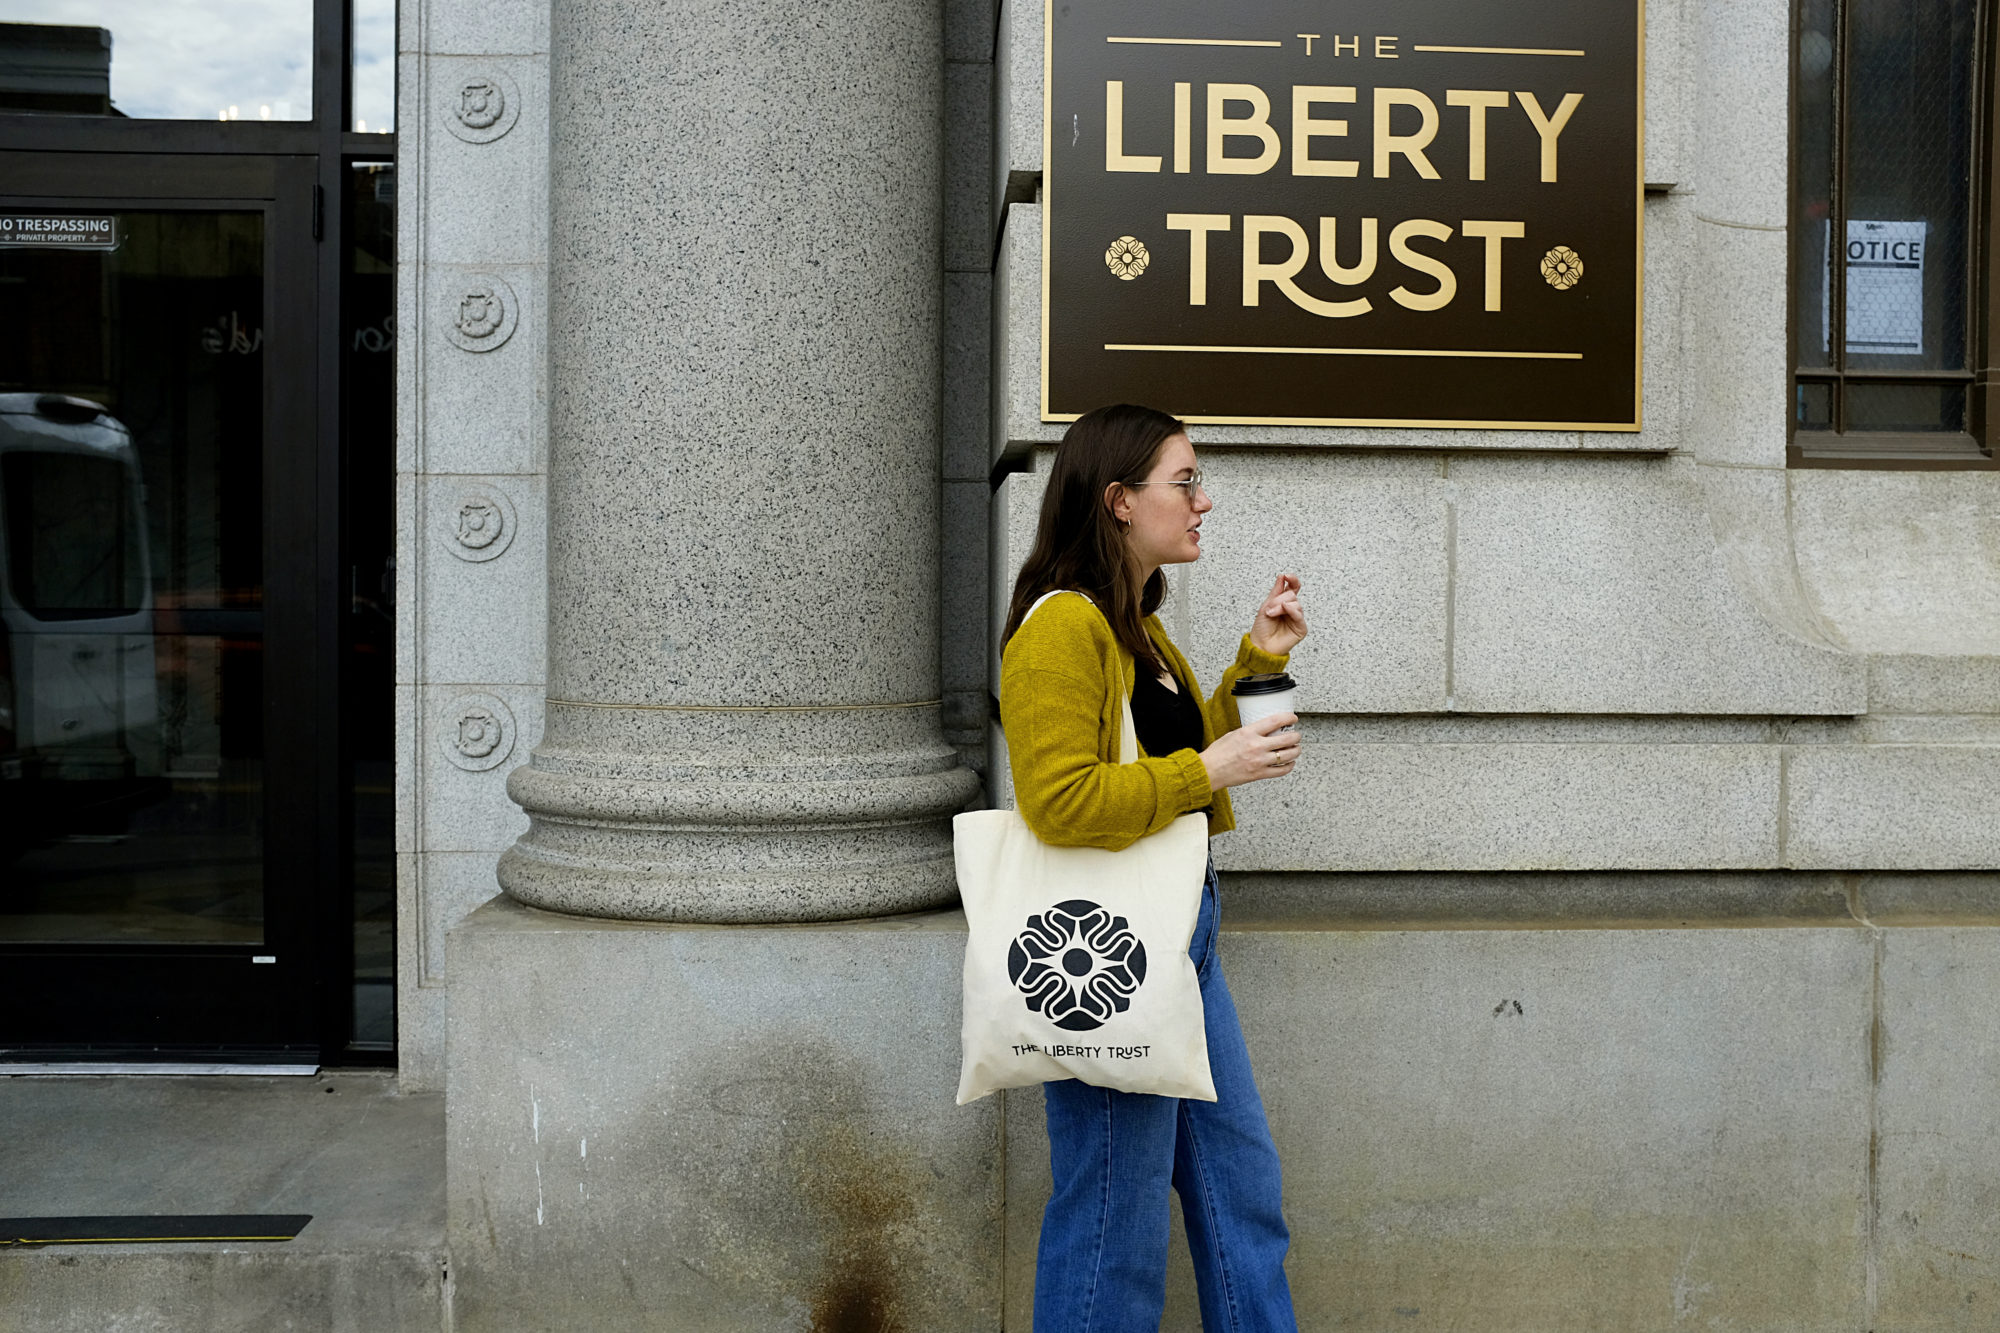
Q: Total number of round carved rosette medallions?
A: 4